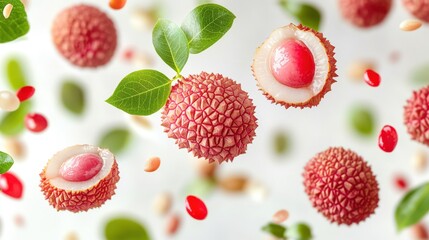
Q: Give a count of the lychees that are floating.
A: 8